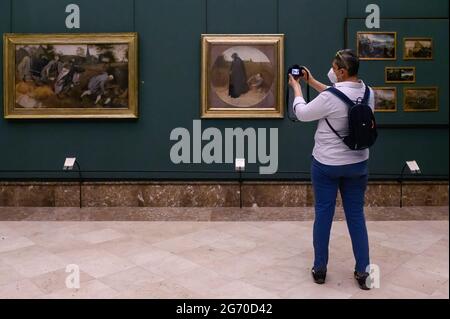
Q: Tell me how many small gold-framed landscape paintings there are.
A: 5